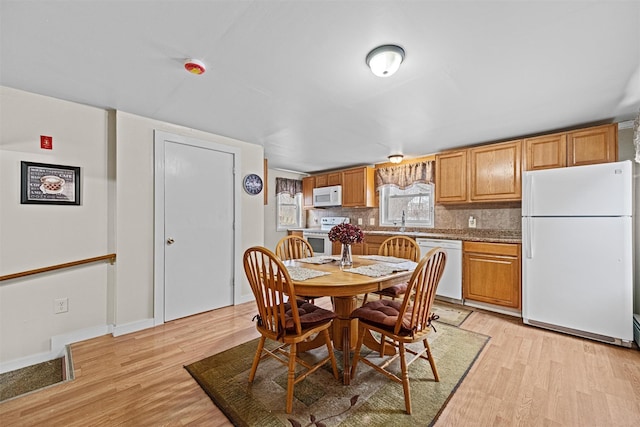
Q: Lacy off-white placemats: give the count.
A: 4